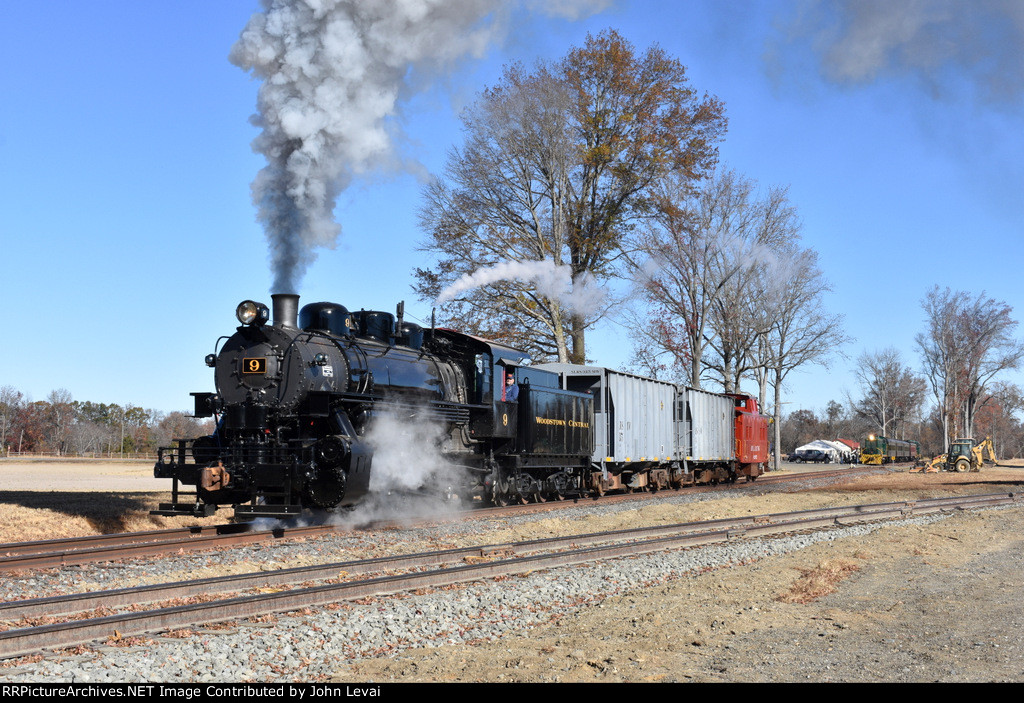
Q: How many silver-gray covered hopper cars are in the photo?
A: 2